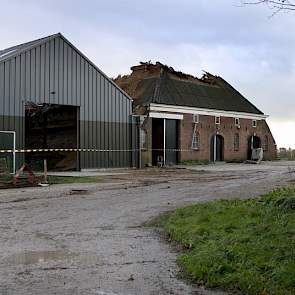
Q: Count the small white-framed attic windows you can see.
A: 4